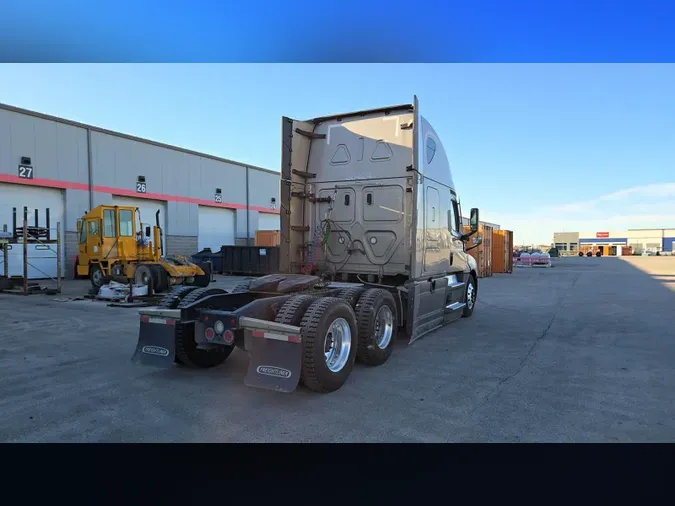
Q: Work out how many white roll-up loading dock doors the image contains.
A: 4